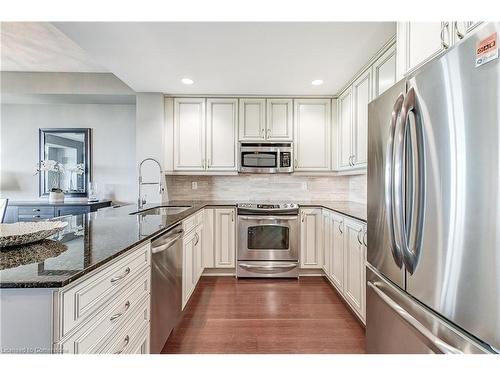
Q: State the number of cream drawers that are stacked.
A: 3